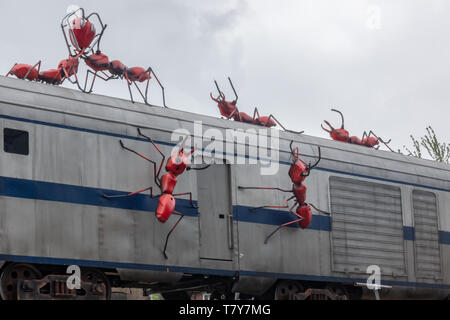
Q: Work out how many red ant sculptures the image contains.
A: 6